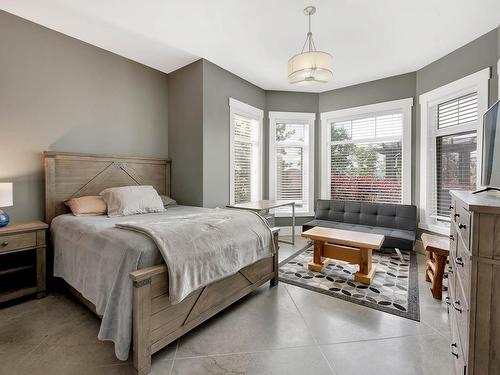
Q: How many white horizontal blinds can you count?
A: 4